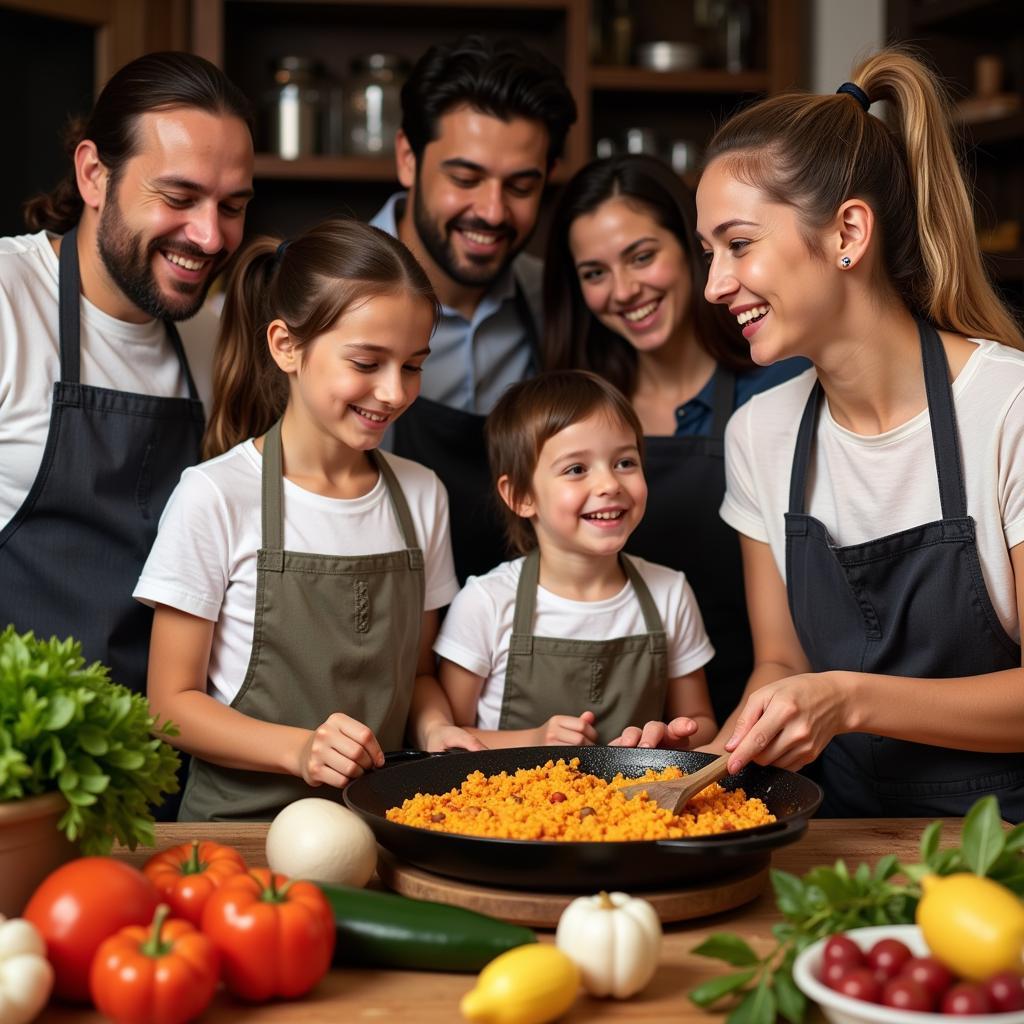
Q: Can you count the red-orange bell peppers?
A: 3